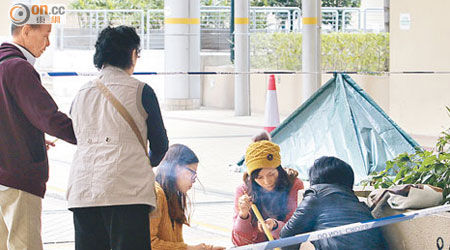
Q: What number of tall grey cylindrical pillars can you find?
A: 3